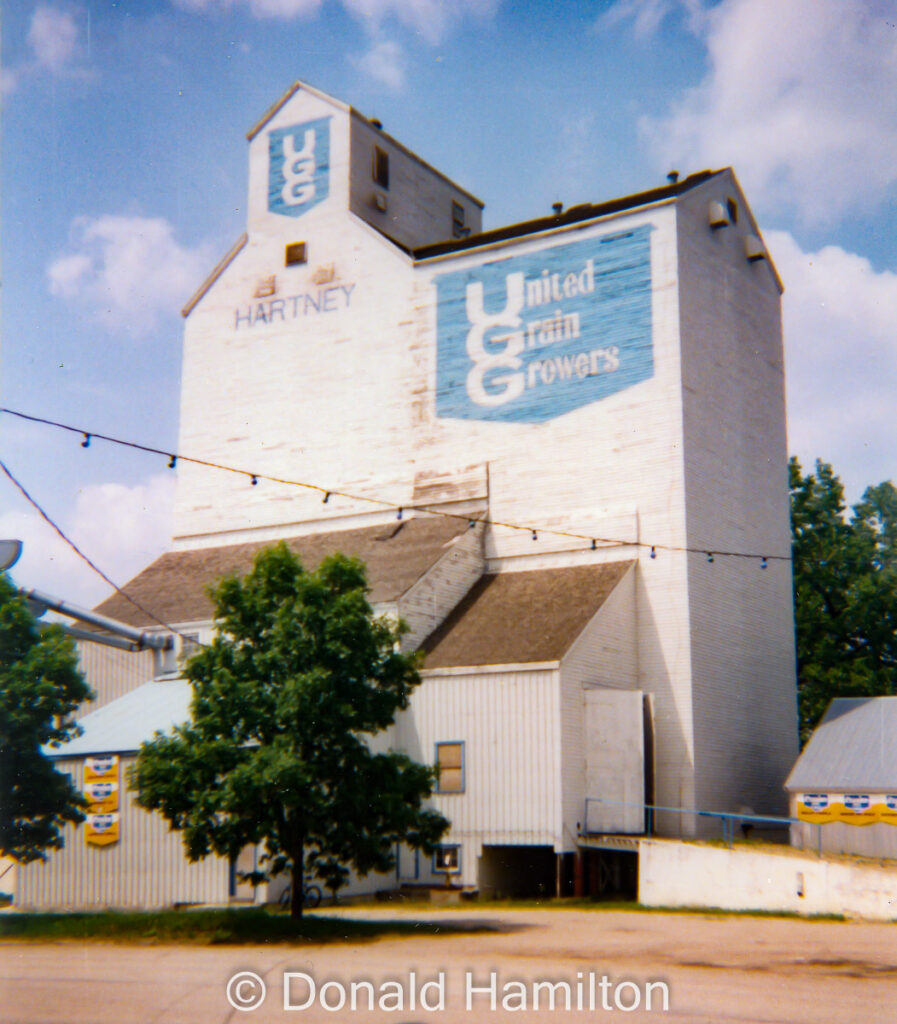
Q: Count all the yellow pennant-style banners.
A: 6